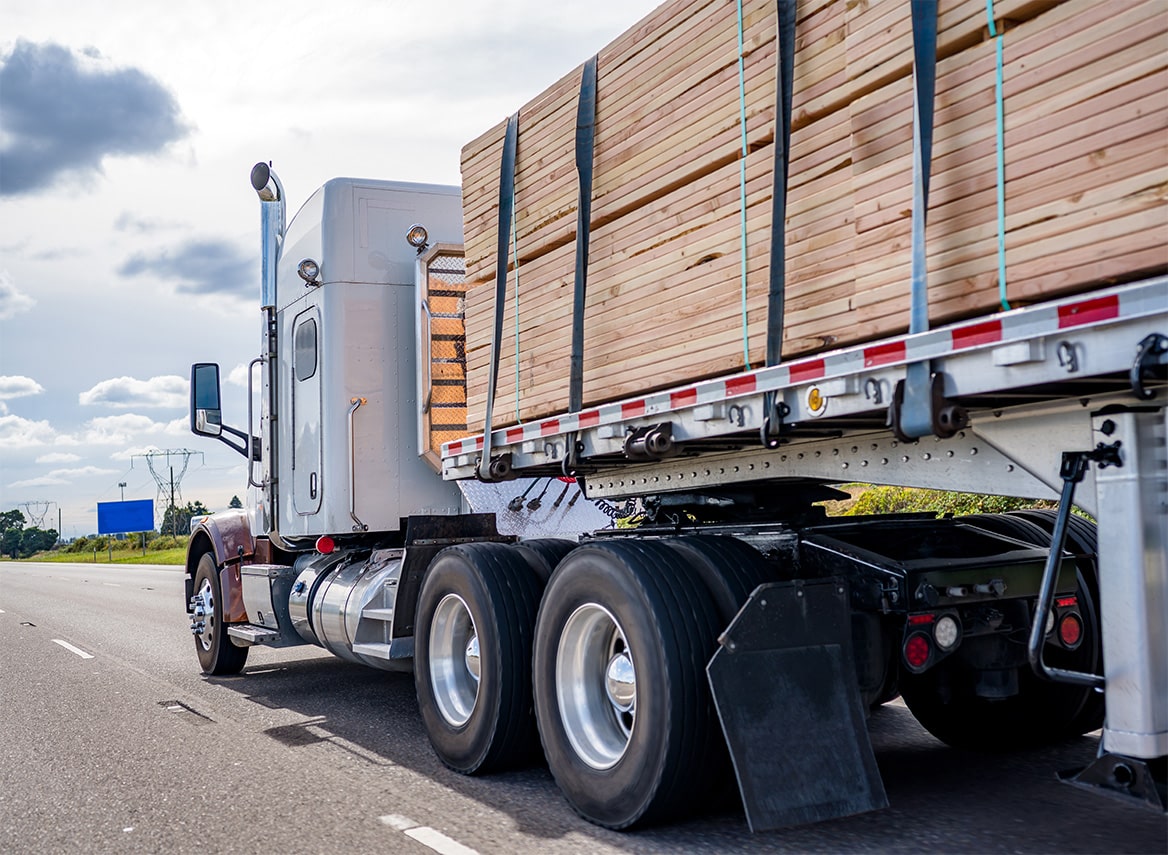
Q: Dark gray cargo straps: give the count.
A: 4